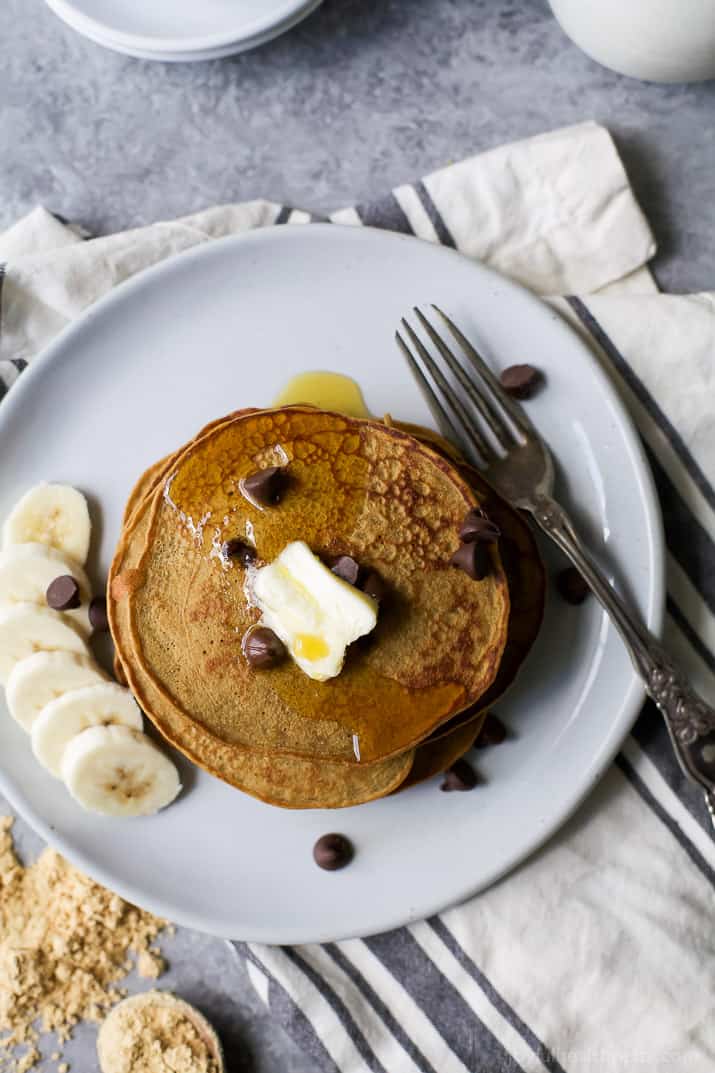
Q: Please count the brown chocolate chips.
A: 14